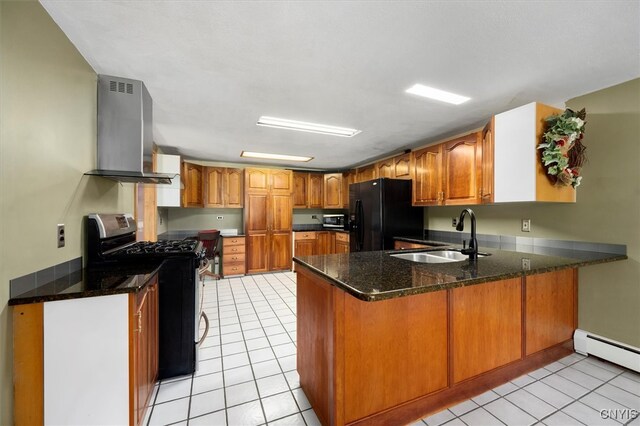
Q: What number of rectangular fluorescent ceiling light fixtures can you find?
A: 3